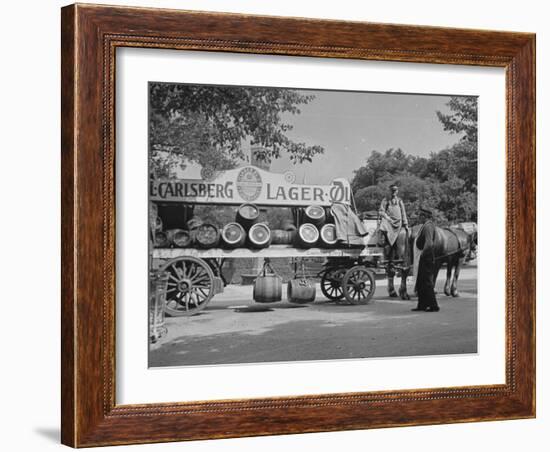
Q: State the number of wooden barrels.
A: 12